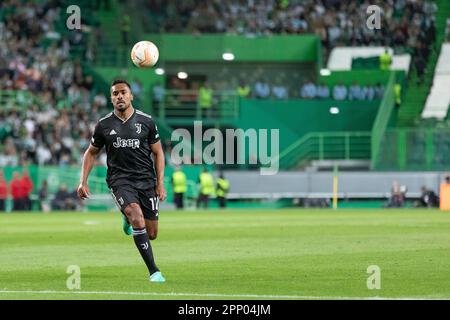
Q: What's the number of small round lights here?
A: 5